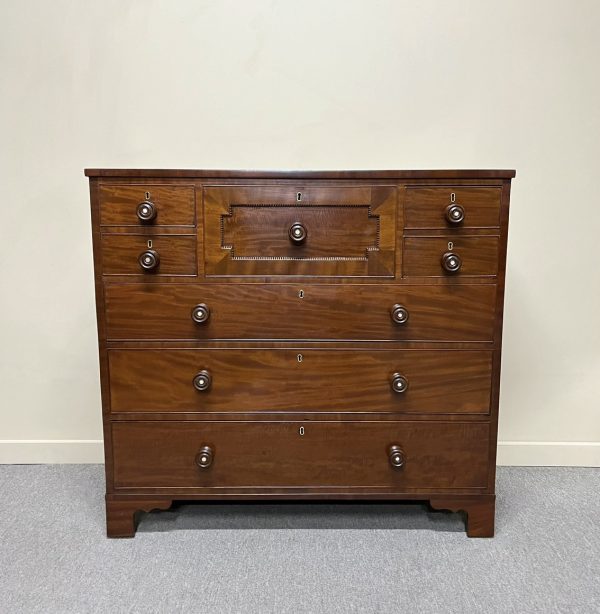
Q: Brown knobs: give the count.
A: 11